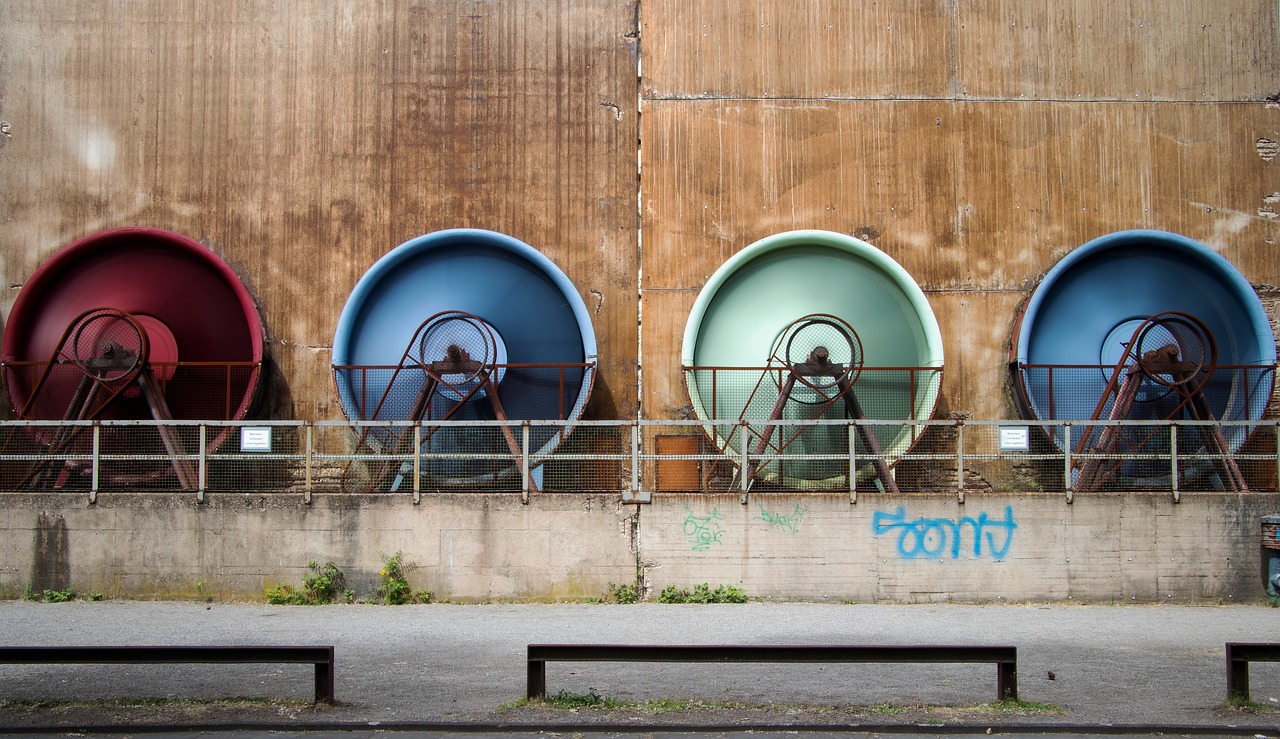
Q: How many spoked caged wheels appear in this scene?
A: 4